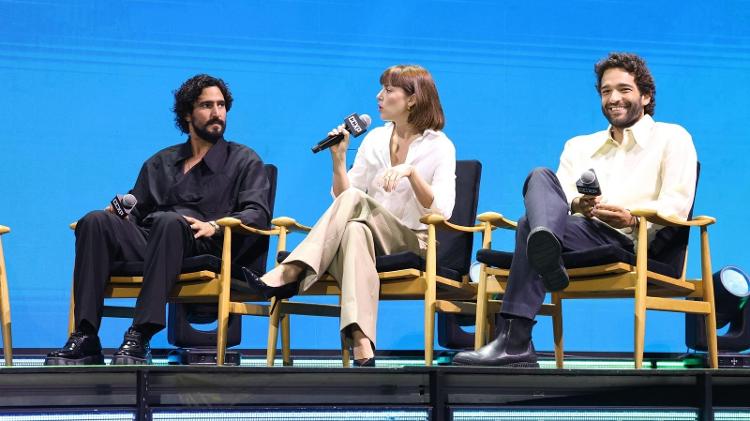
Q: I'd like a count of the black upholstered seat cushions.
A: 3